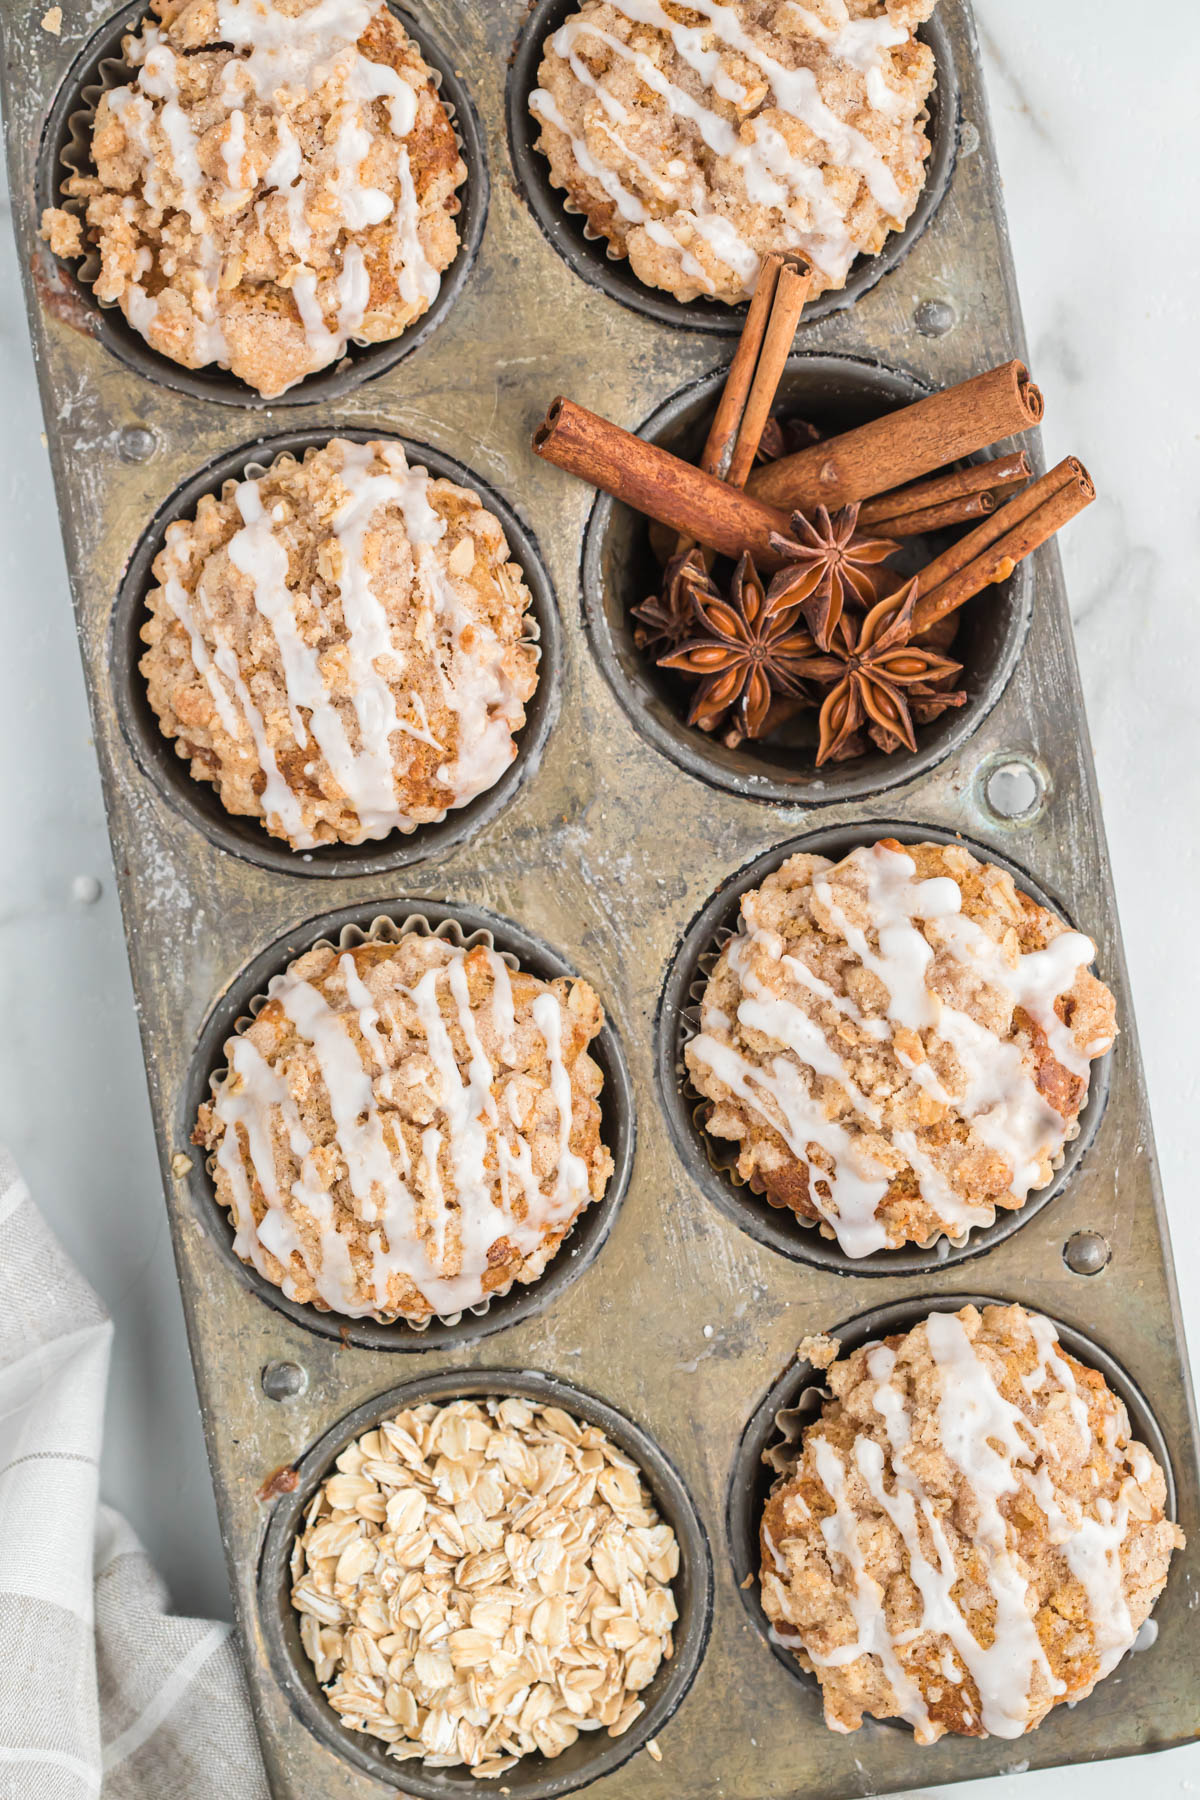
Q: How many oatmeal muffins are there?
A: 6